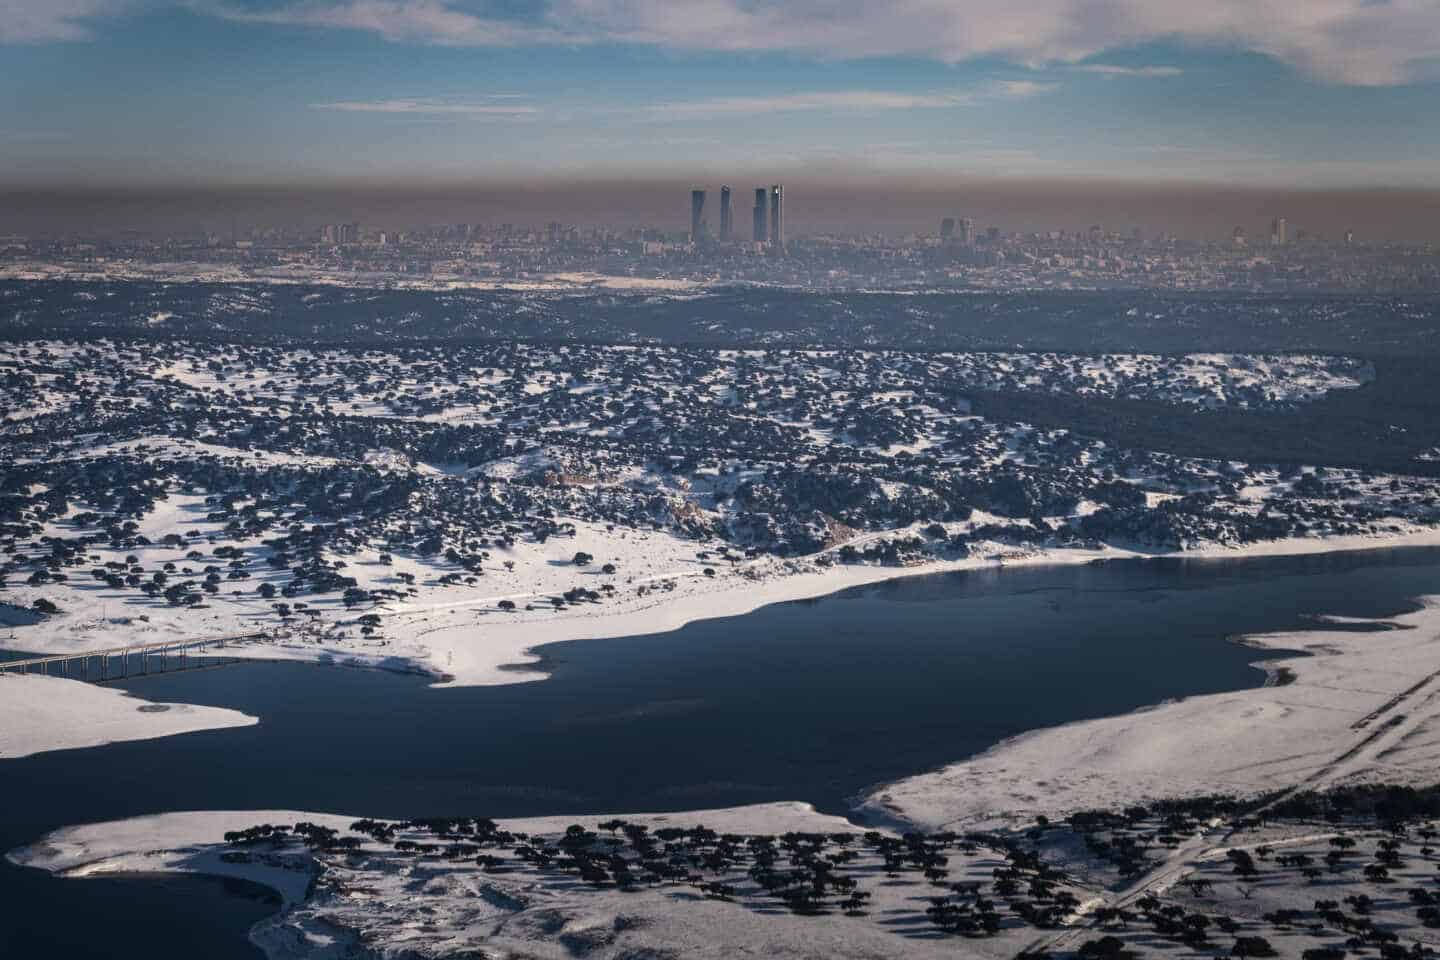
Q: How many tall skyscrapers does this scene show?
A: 4